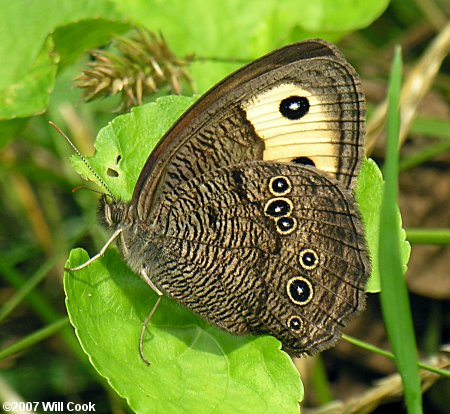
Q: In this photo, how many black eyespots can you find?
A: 8